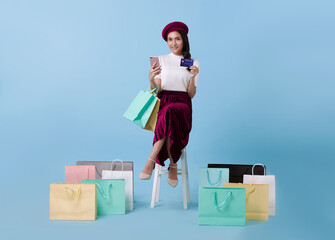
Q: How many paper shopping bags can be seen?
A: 12